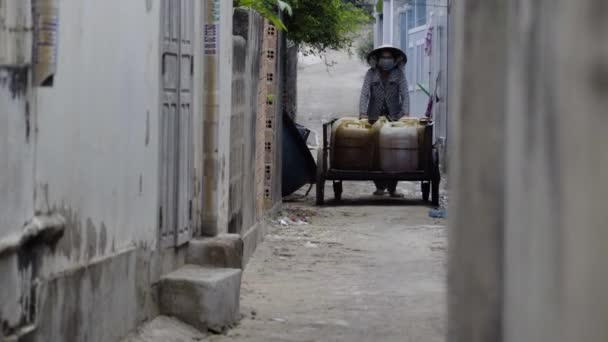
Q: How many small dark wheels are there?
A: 2